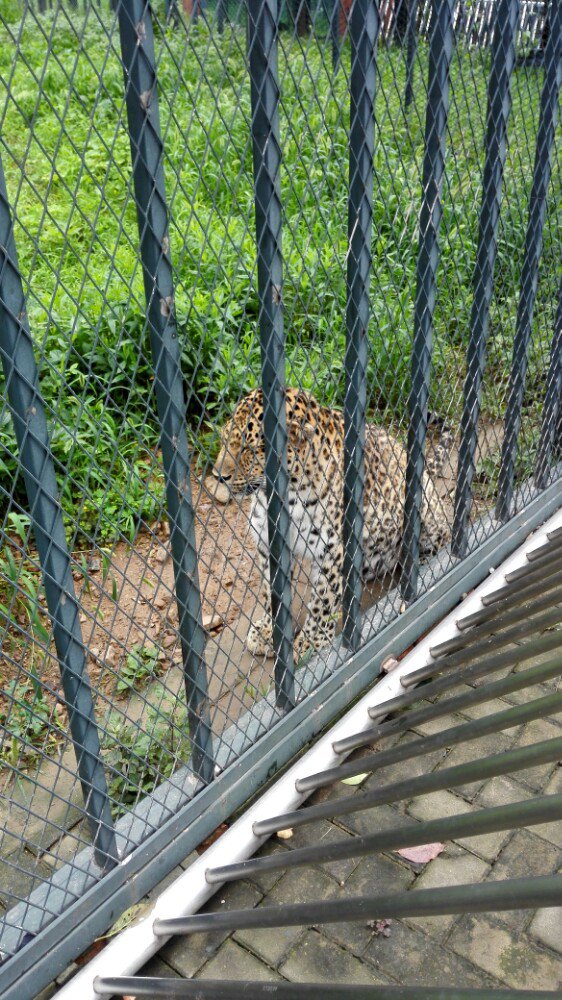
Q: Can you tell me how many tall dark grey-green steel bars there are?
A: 8